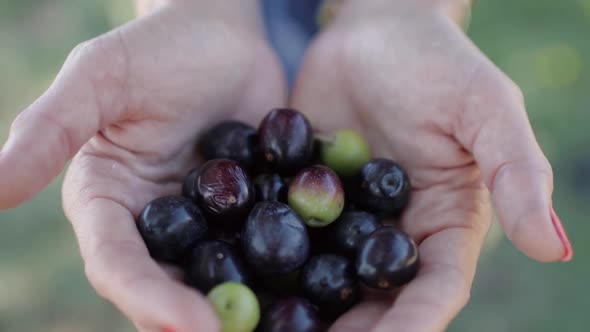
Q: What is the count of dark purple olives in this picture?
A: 13